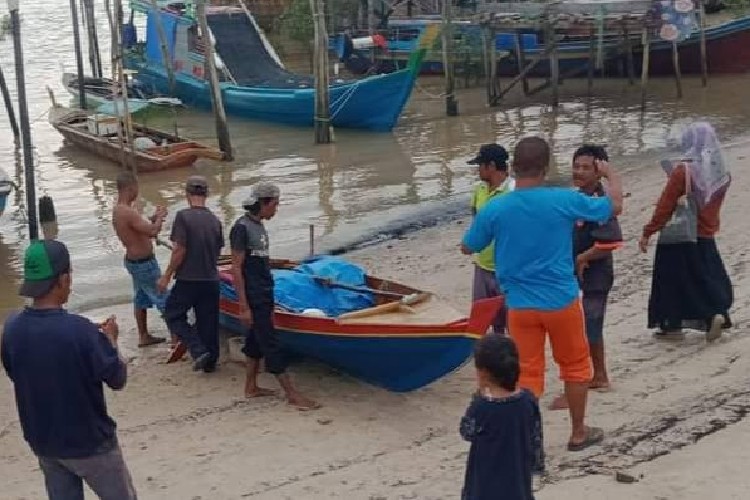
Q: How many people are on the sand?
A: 9